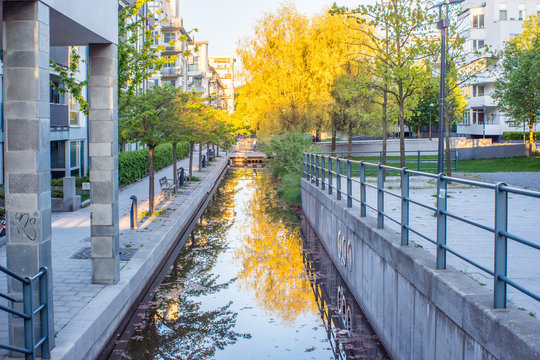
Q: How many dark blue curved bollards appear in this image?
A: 3